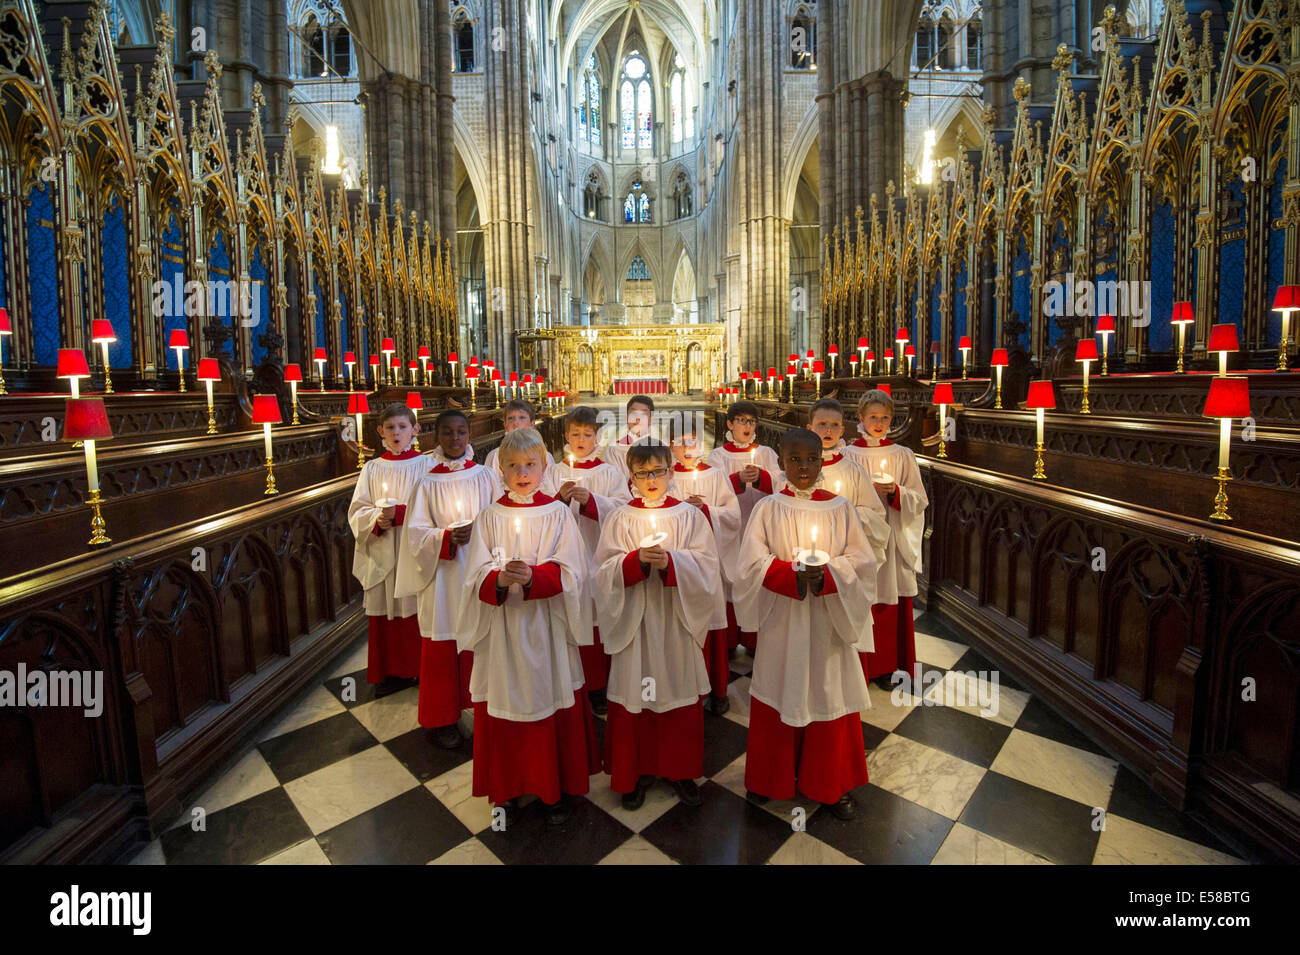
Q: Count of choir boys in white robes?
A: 12